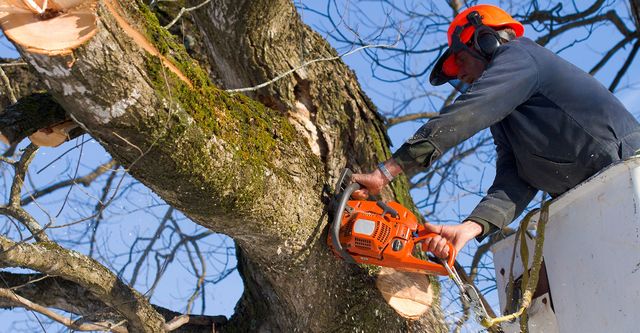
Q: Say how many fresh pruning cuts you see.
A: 3